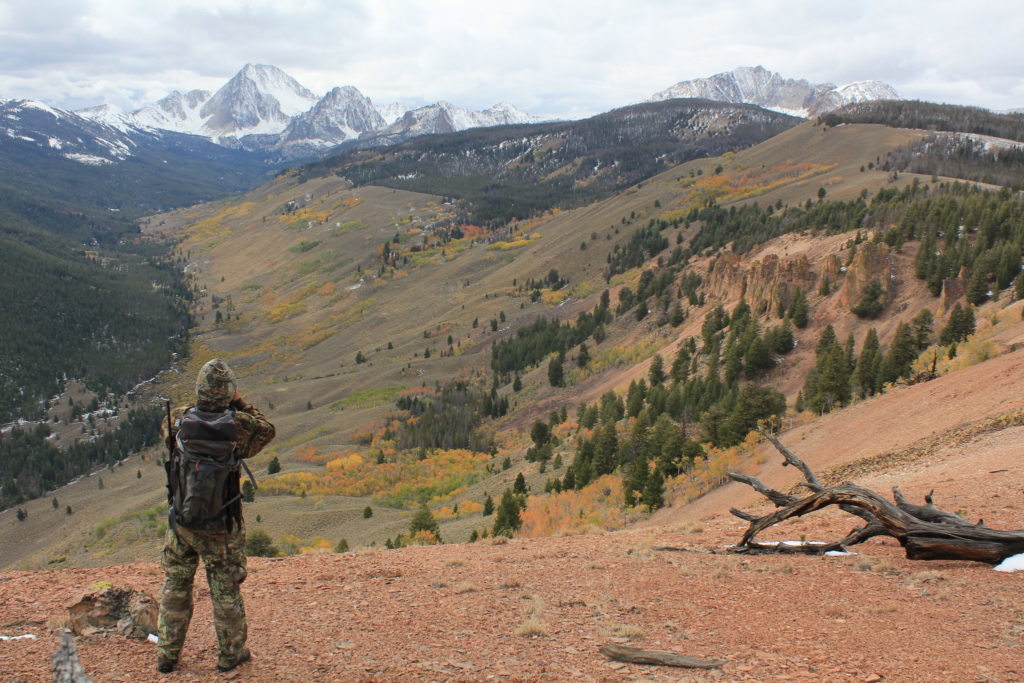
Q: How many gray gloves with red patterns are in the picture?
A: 0